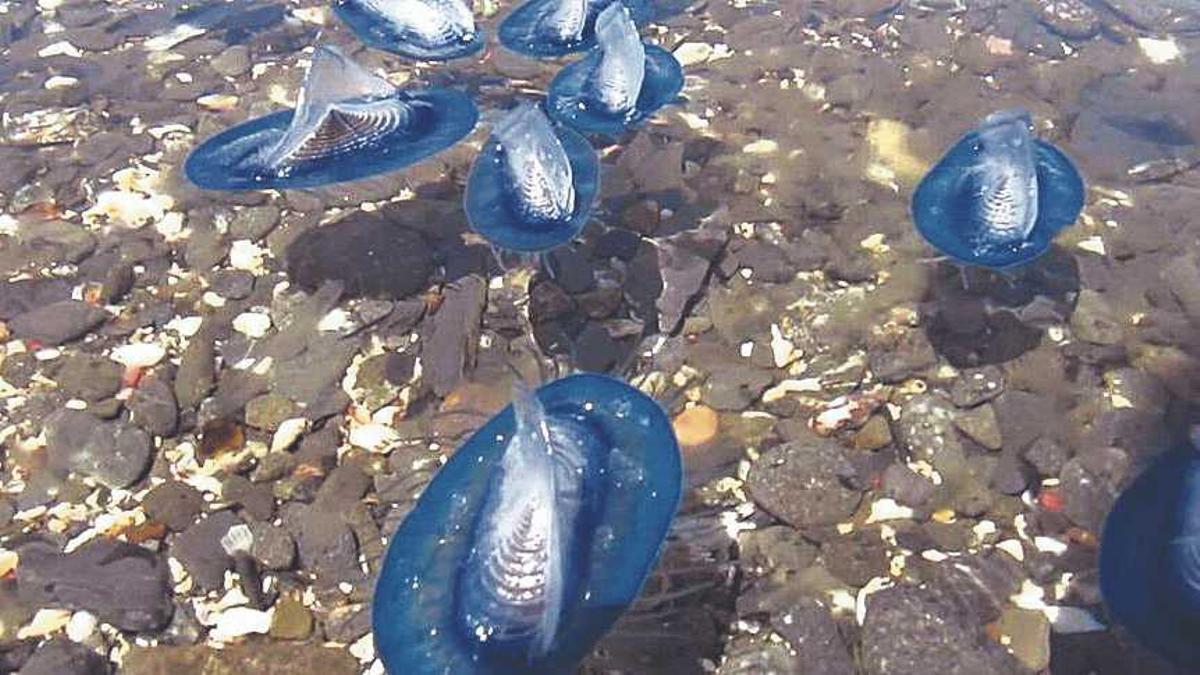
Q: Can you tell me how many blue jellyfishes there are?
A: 8